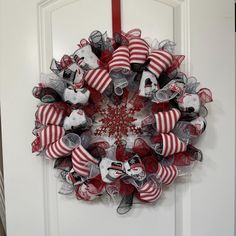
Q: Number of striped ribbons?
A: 12